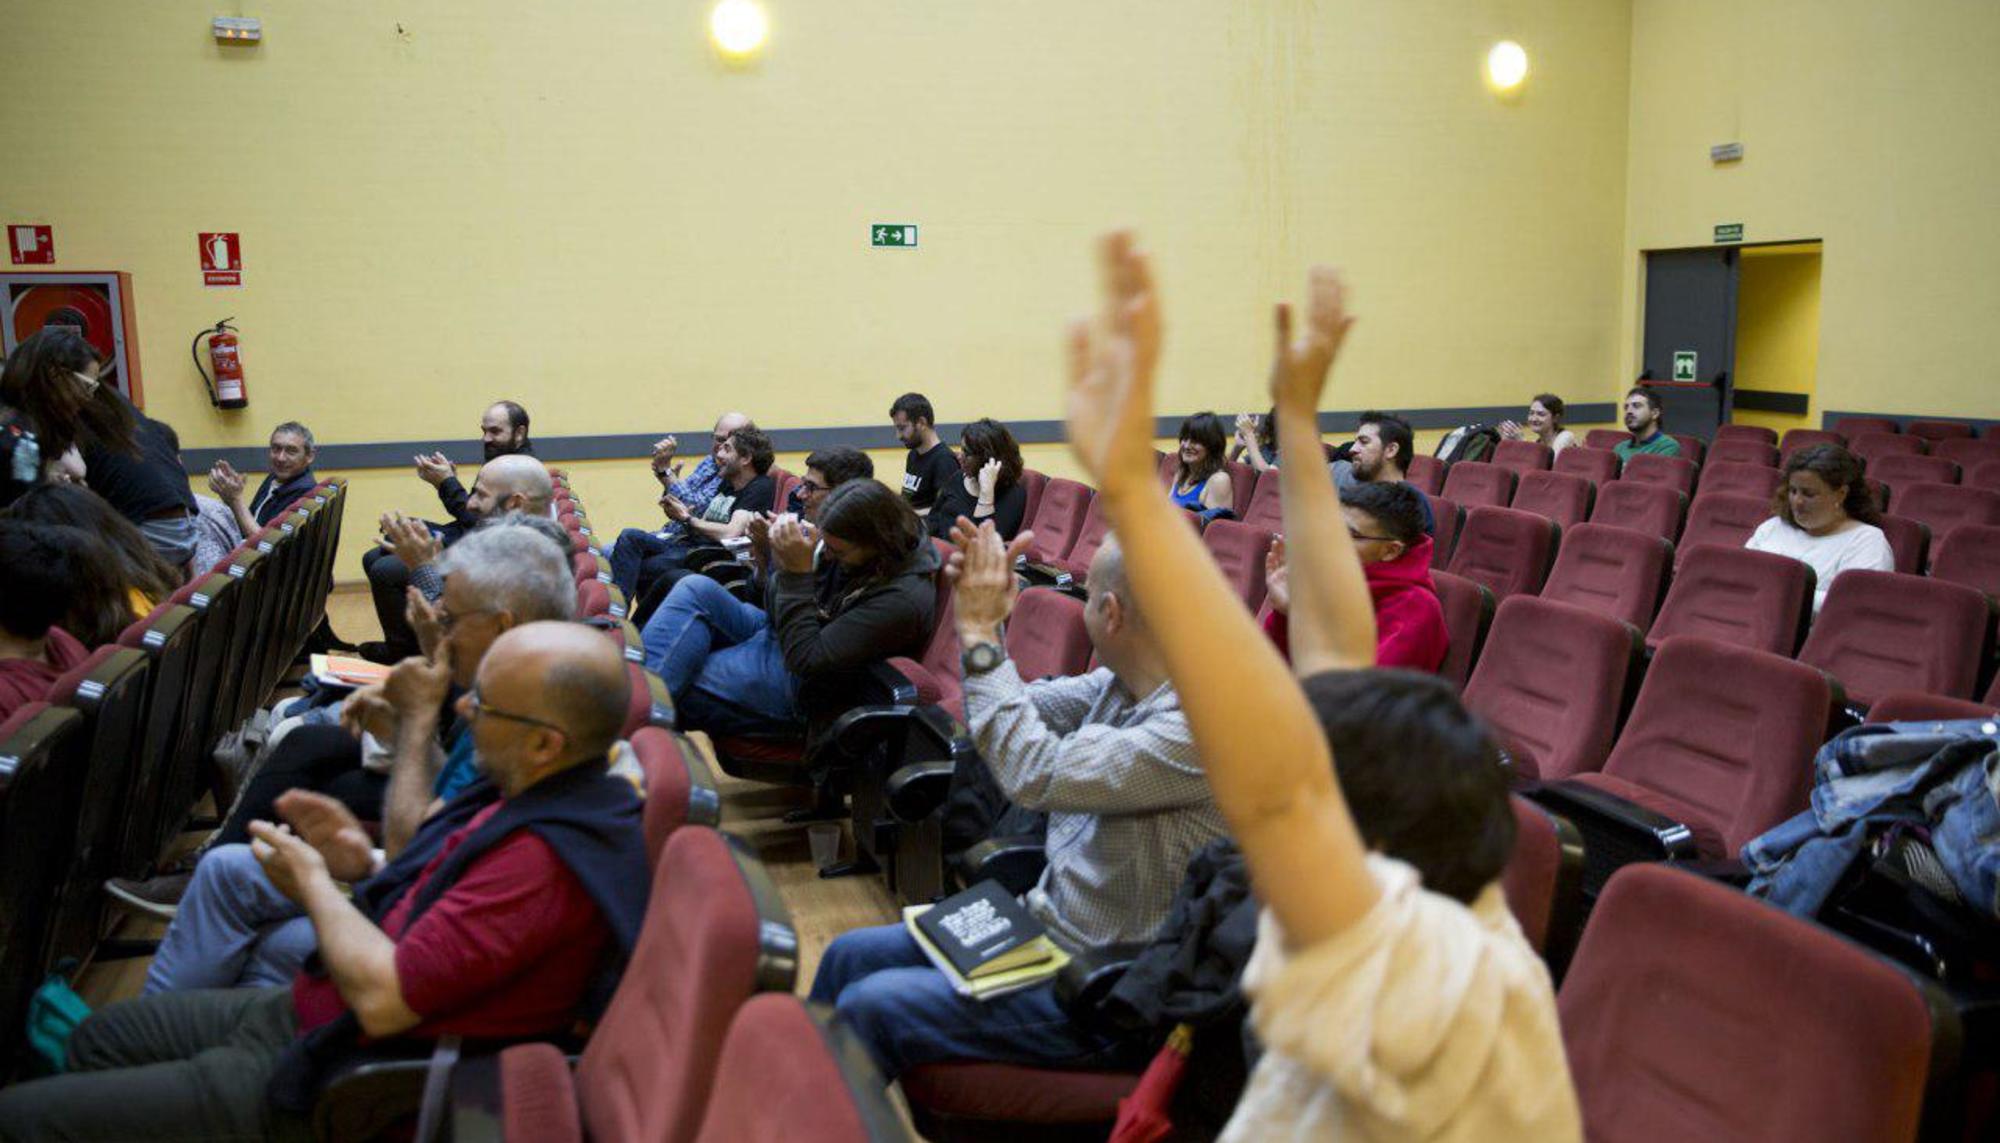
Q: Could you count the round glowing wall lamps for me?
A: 2